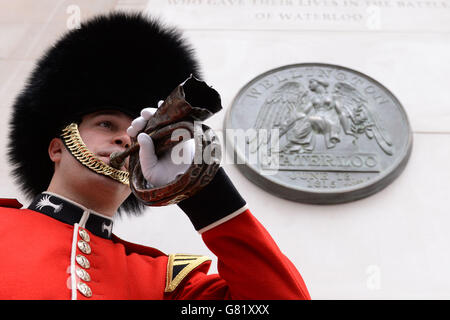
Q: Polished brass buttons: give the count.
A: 5